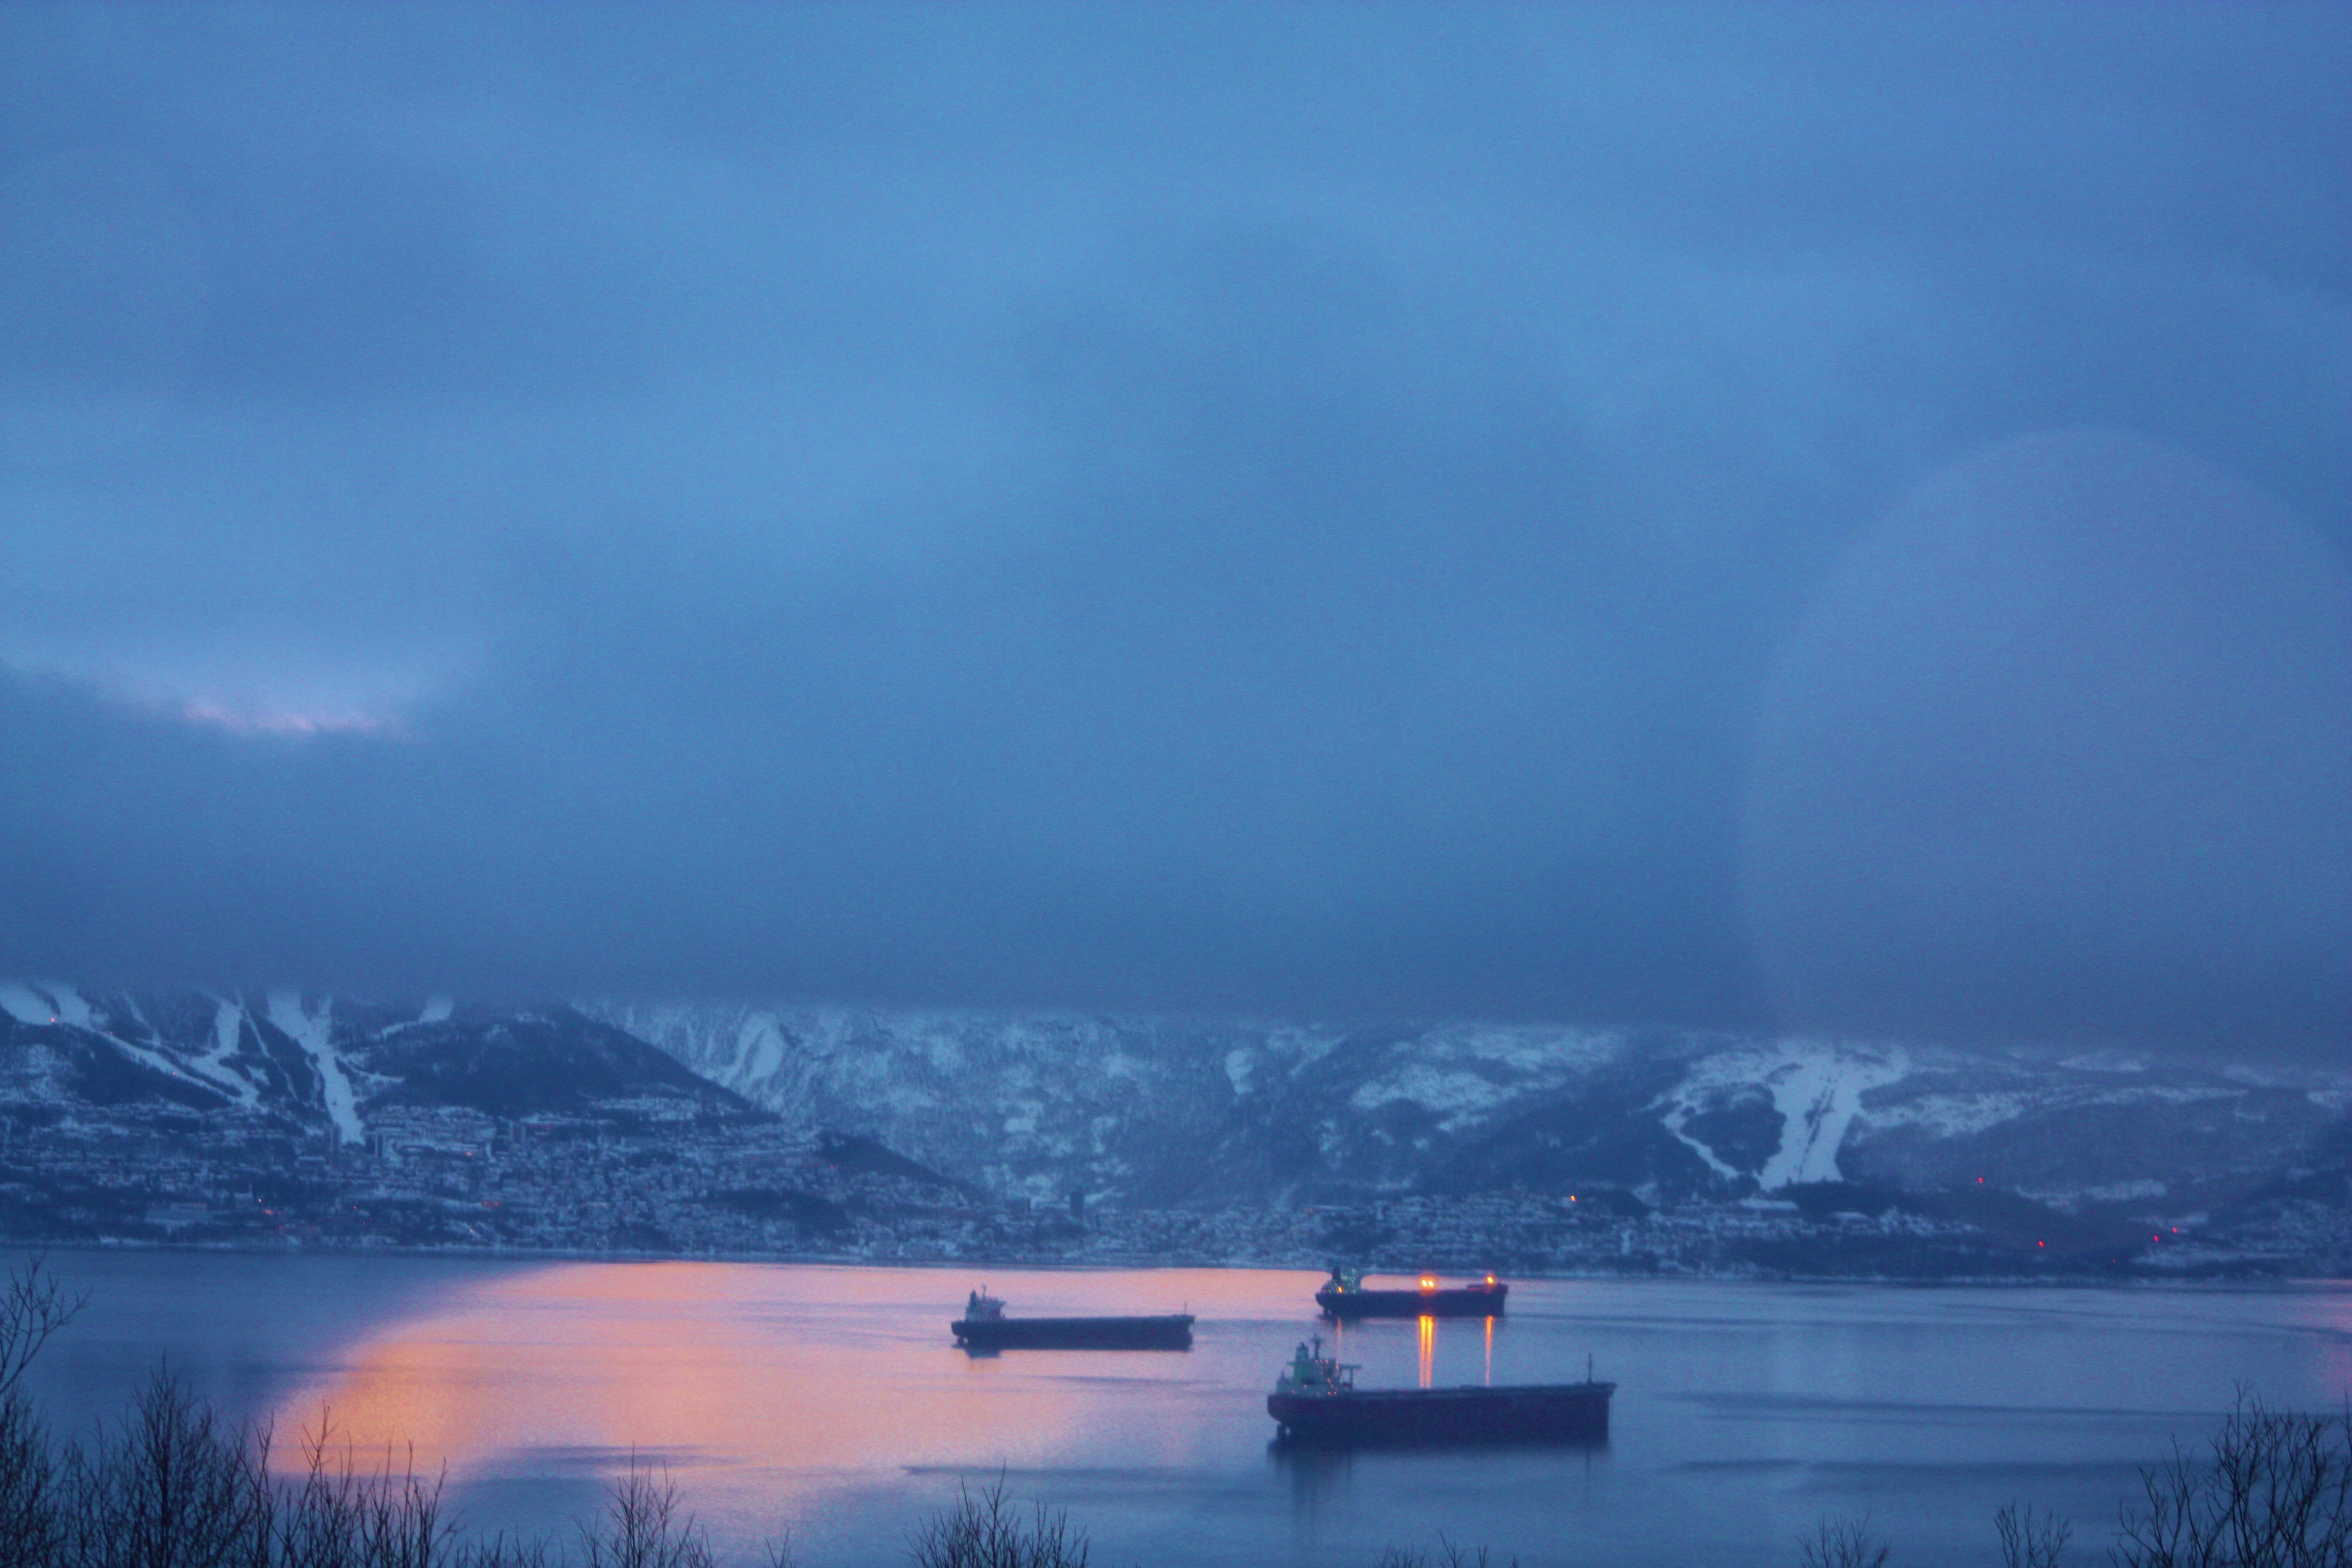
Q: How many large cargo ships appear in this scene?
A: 3